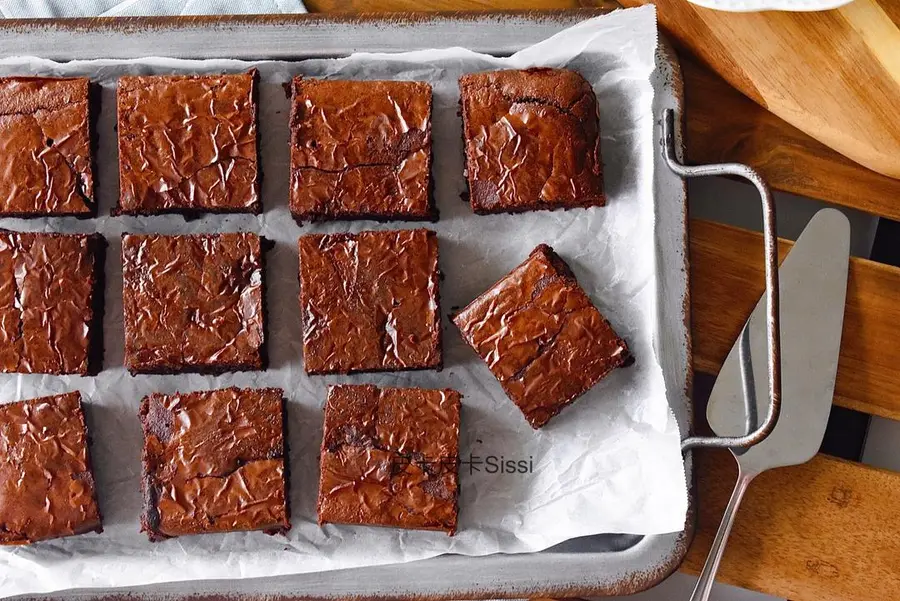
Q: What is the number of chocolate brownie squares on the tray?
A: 11